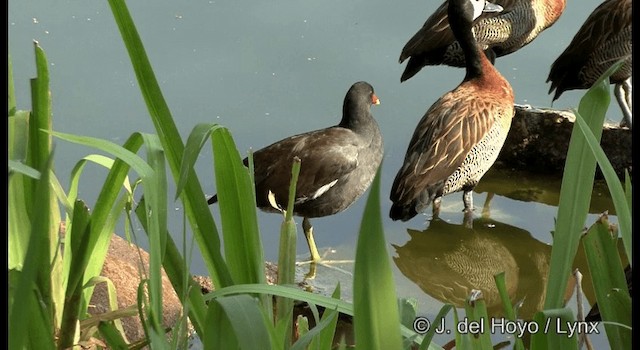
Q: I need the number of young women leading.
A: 0